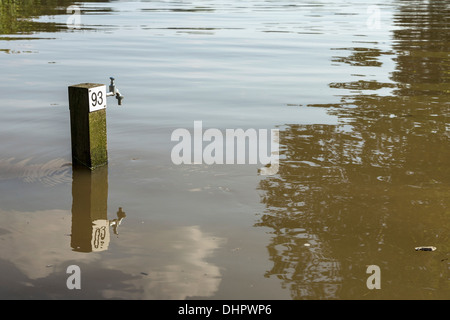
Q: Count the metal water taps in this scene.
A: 1